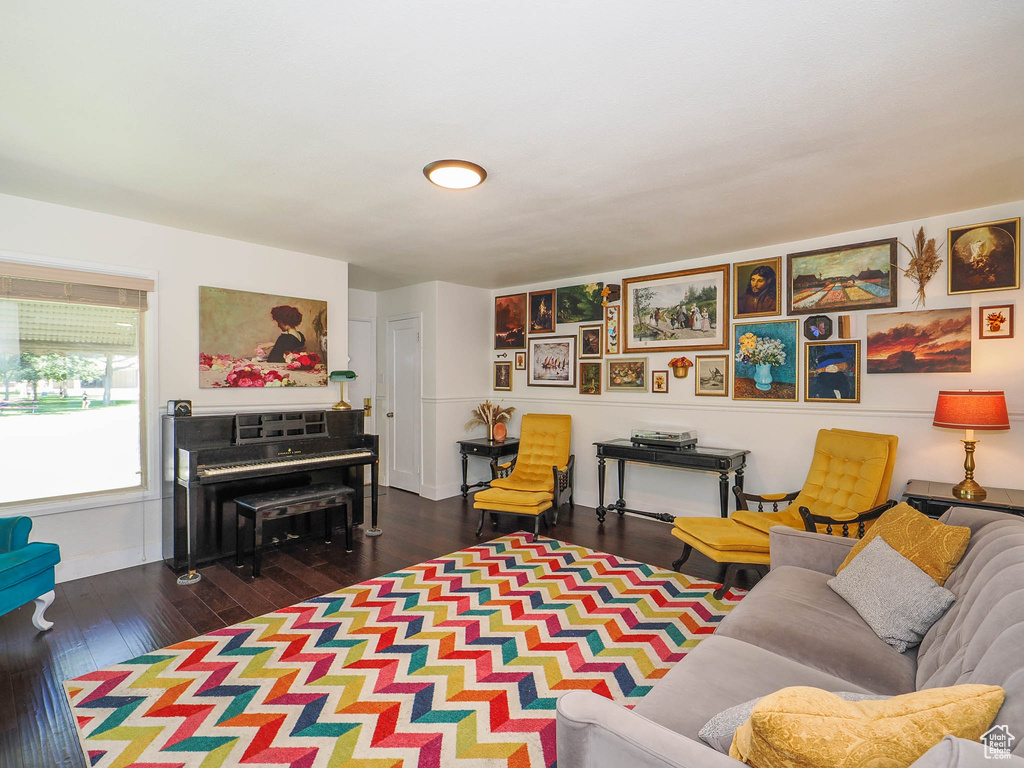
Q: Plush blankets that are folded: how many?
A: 0